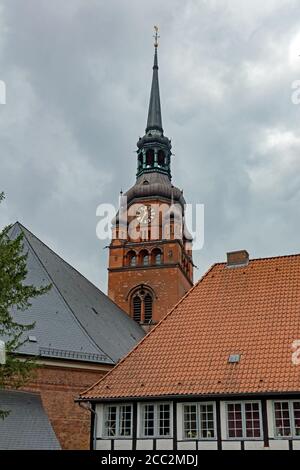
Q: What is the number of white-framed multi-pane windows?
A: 5